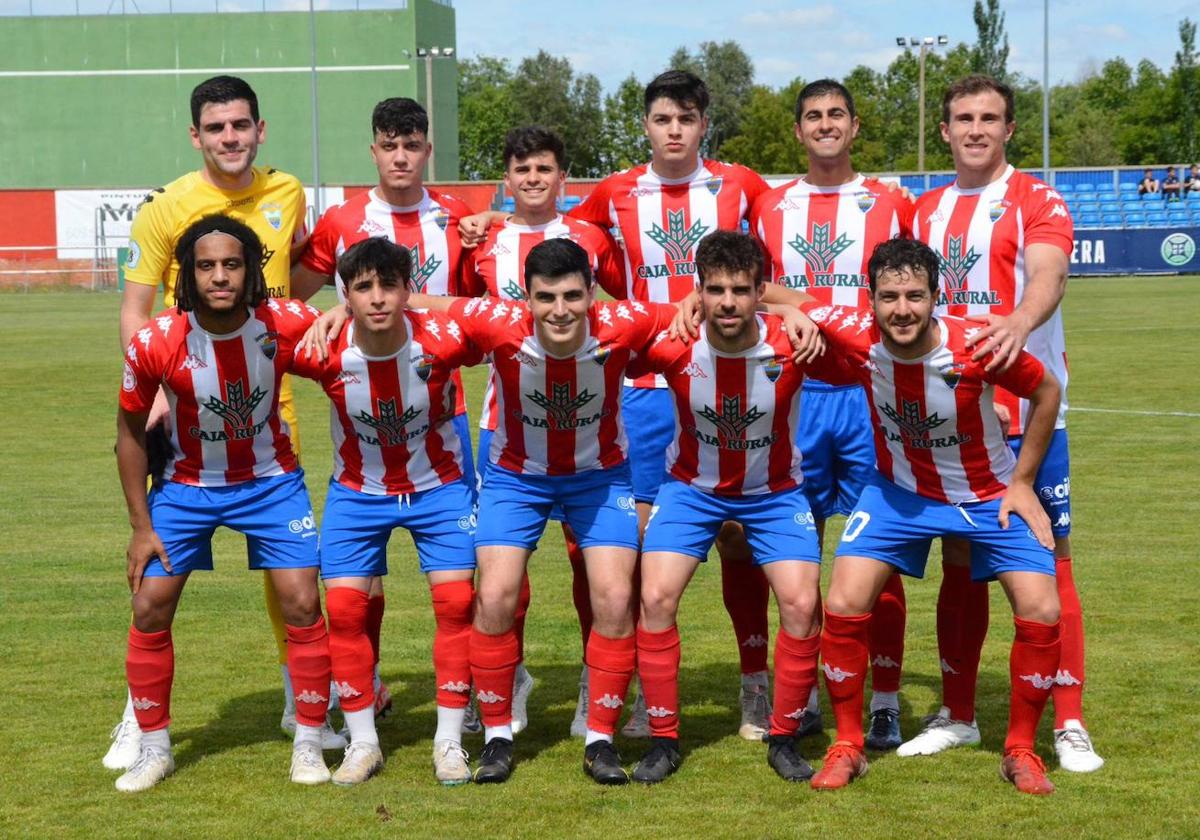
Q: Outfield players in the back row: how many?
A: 5